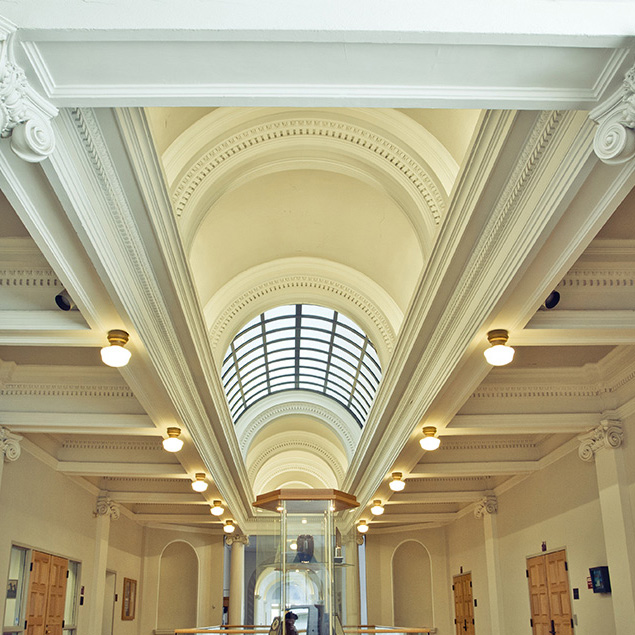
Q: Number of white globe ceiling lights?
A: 10